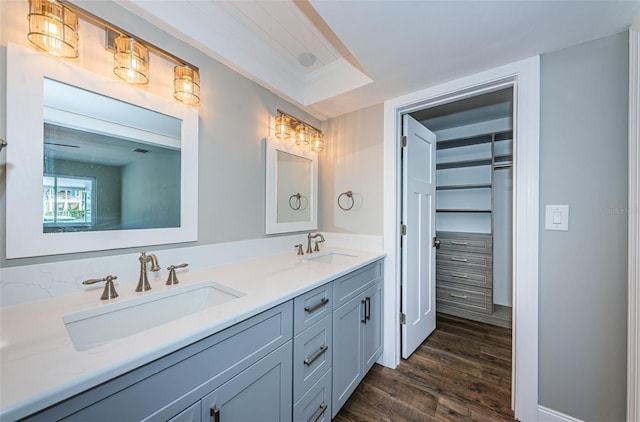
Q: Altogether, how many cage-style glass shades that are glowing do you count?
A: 6